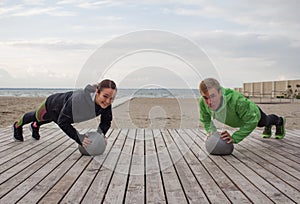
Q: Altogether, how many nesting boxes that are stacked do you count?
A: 0